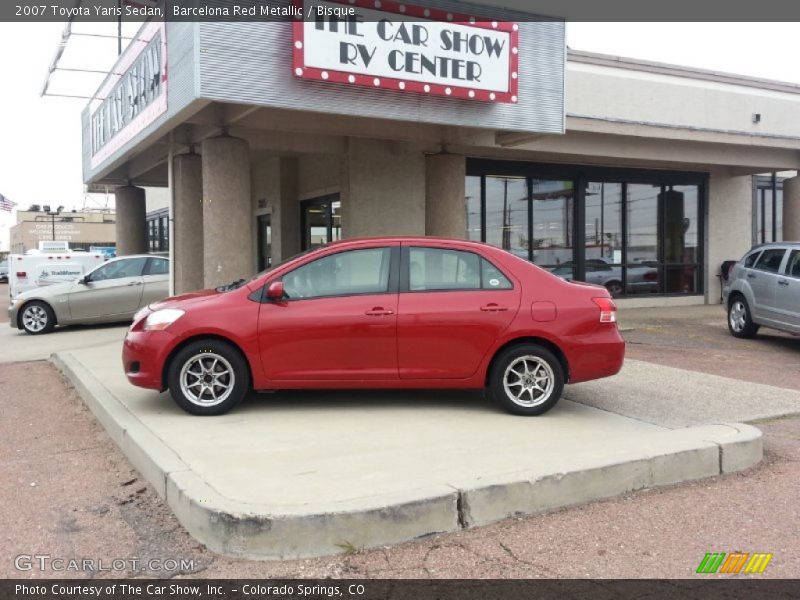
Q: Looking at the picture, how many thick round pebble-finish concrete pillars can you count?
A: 5